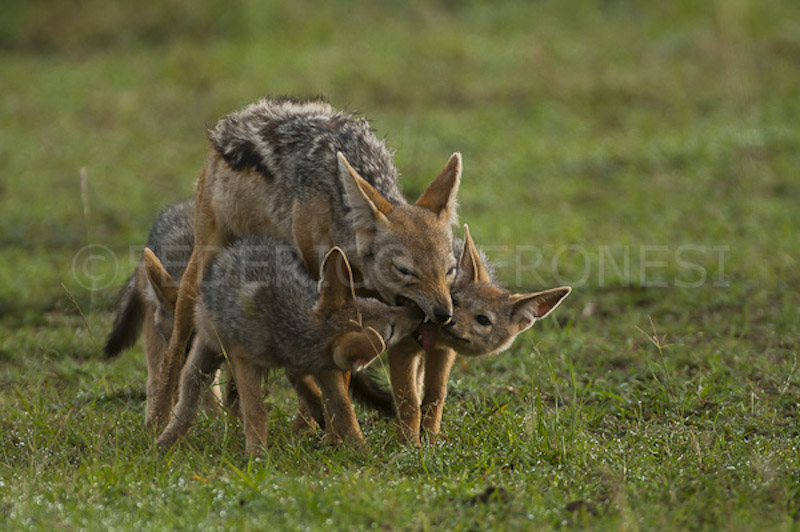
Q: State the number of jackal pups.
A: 3